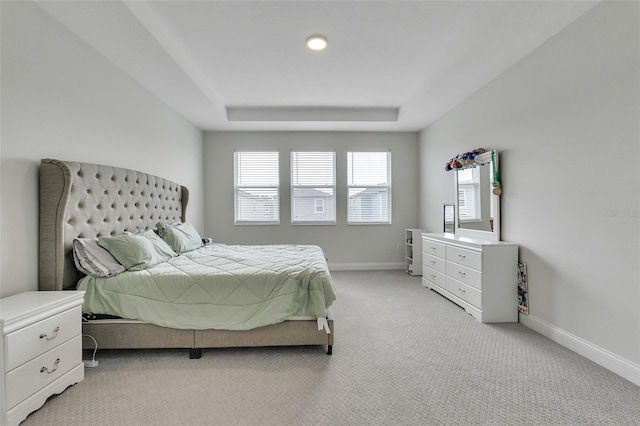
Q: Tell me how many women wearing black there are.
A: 0